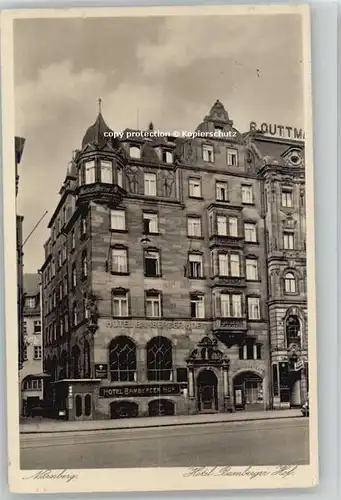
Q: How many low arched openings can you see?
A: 2